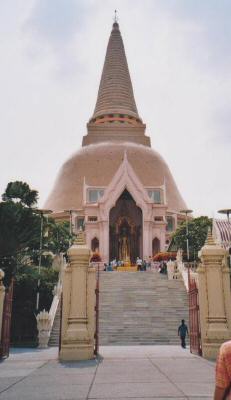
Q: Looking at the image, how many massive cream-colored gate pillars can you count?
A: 2